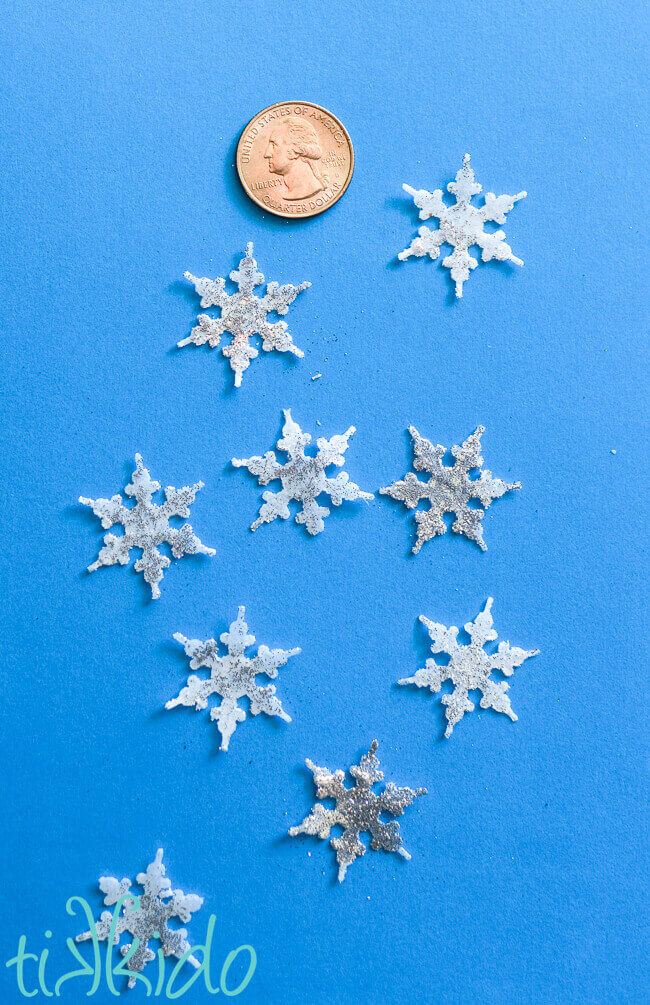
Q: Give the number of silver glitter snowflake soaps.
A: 9